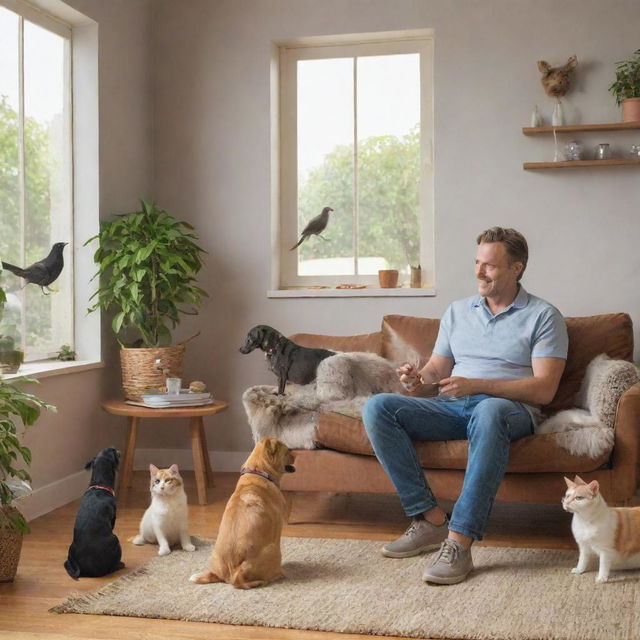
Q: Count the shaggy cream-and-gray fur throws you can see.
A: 2